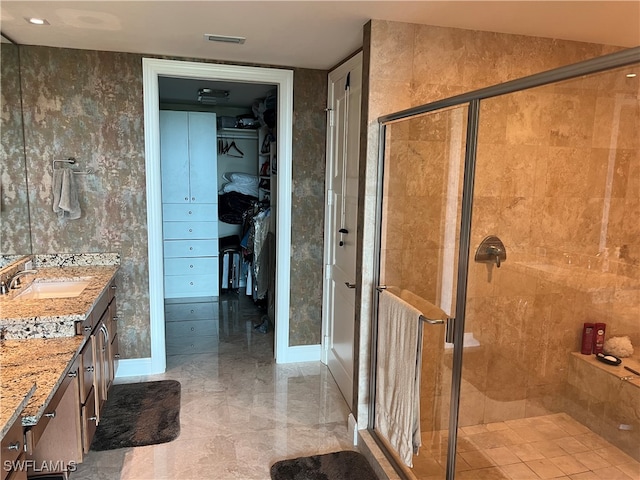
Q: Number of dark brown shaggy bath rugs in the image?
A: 2